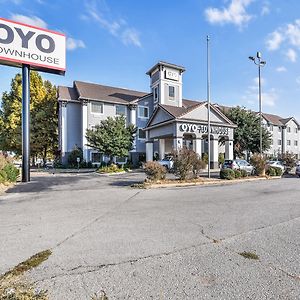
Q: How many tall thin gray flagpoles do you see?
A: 1